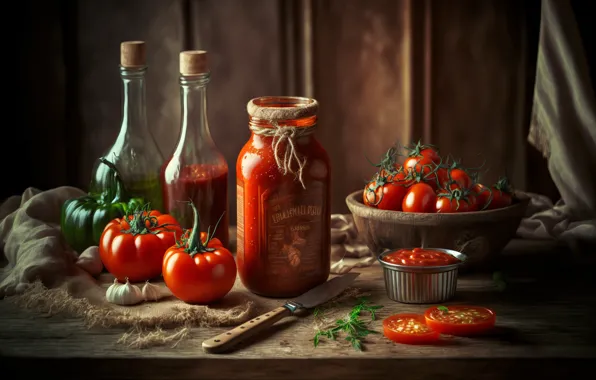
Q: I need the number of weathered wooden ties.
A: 0